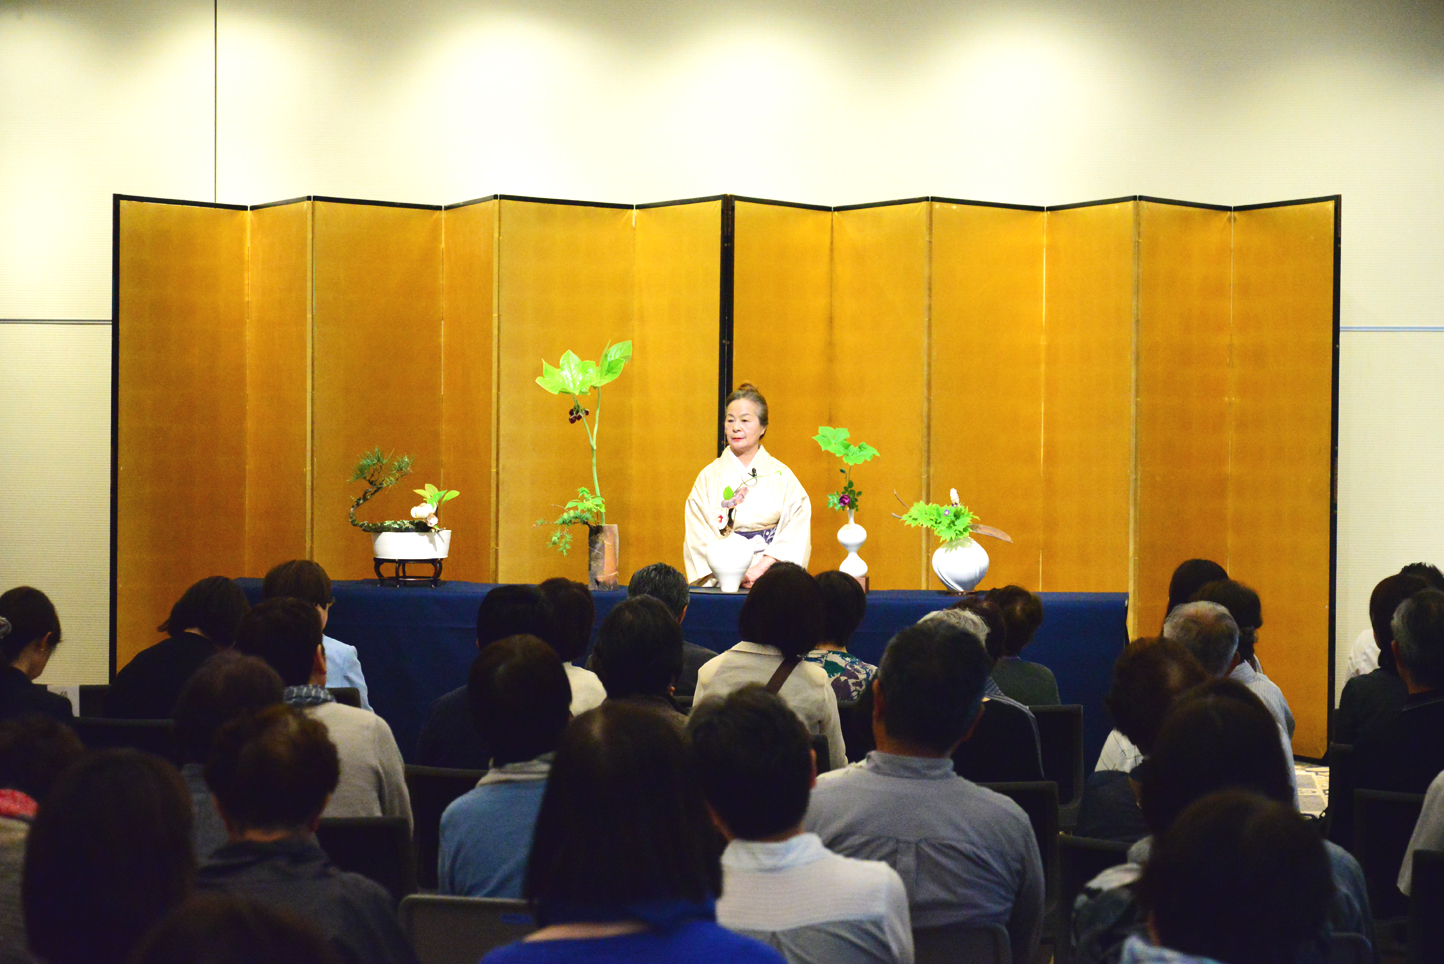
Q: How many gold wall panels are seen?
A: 12